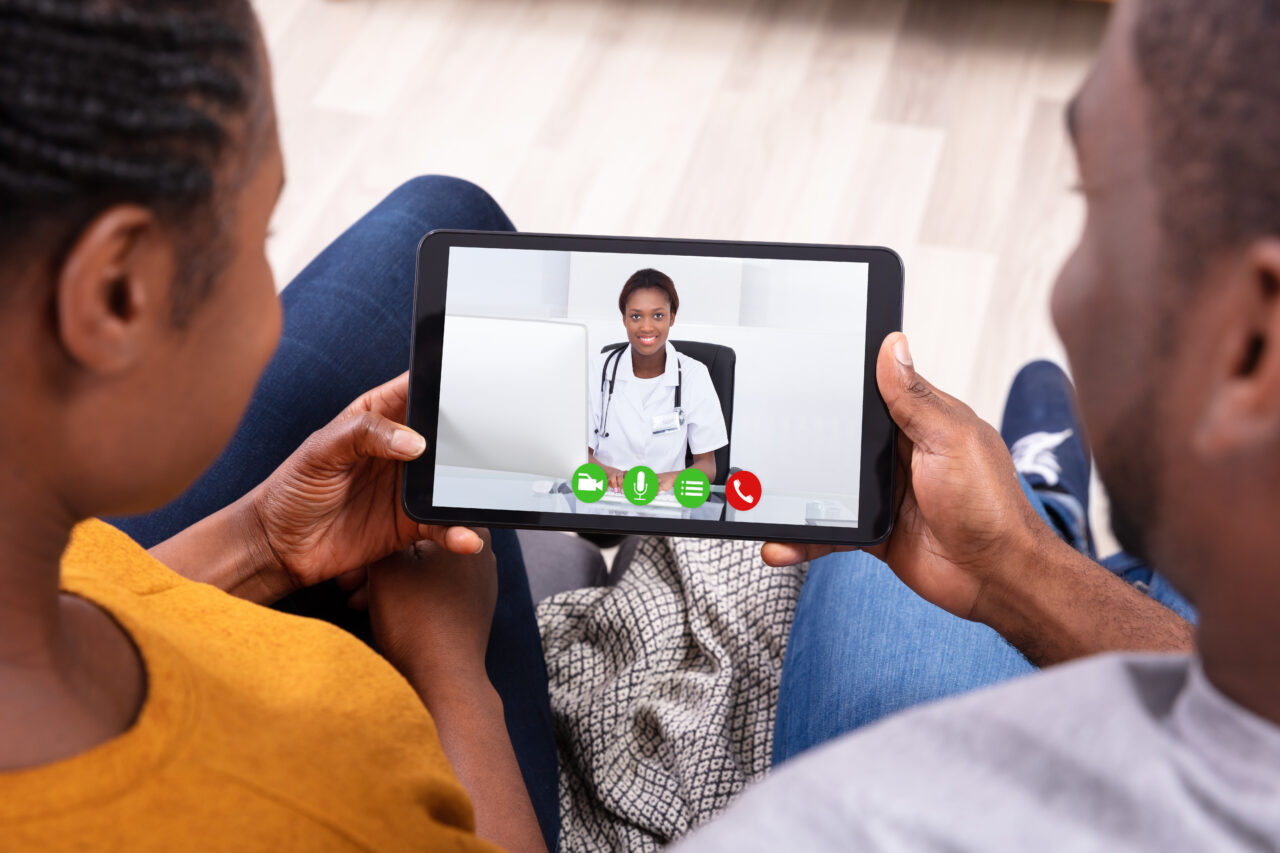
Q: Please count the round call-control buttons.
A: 4